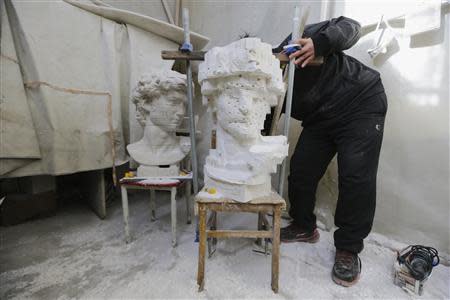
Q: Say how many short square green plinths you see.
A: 0